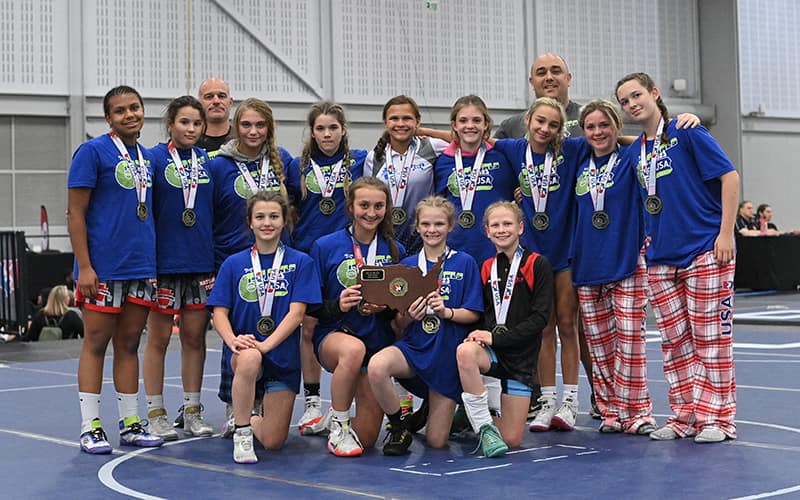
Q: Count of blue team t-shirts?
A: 11